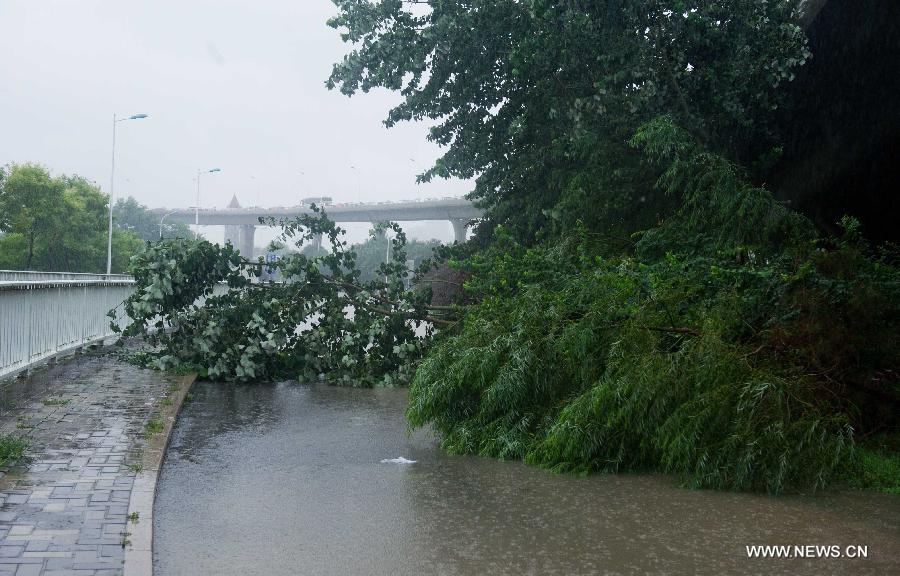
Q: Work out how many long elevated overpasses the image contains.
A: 1